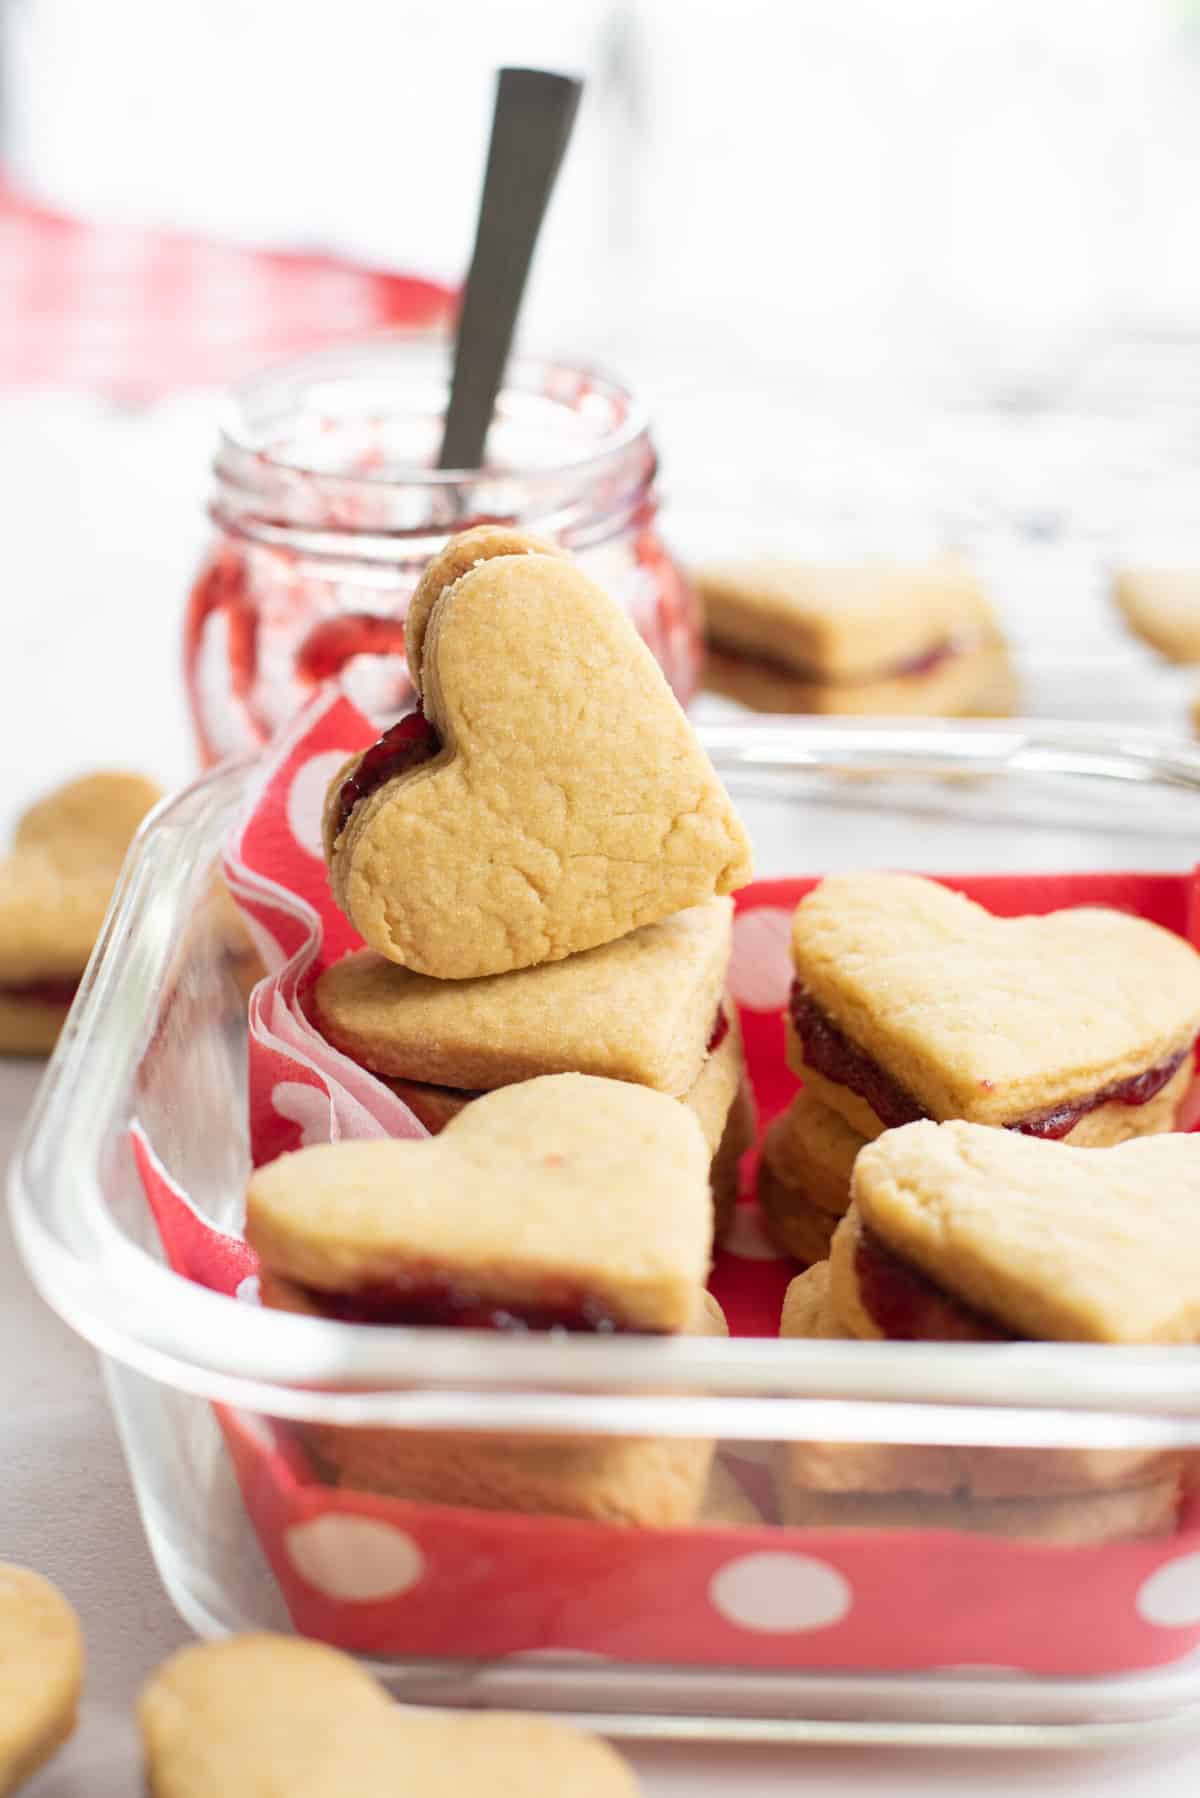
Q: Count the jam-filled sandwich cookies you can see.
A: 7